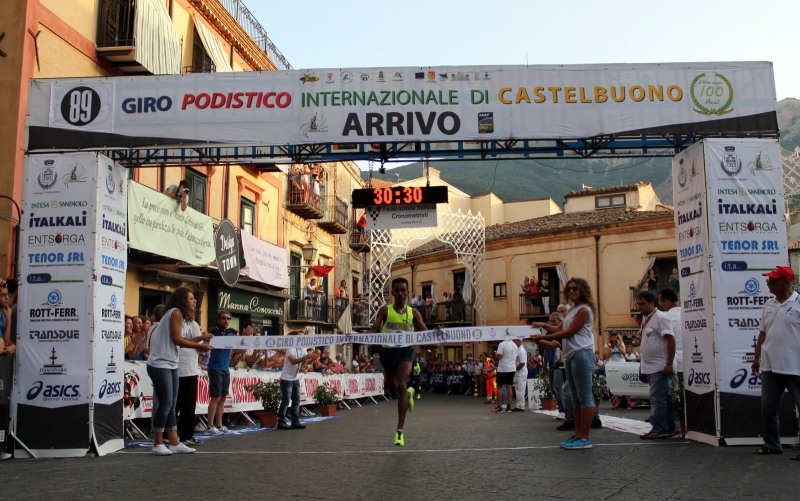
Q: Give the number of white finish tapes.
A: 1